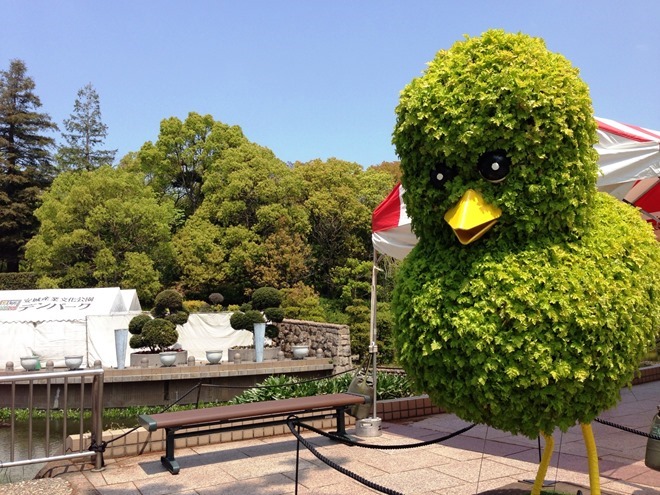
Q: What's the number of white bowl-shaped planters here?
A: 5